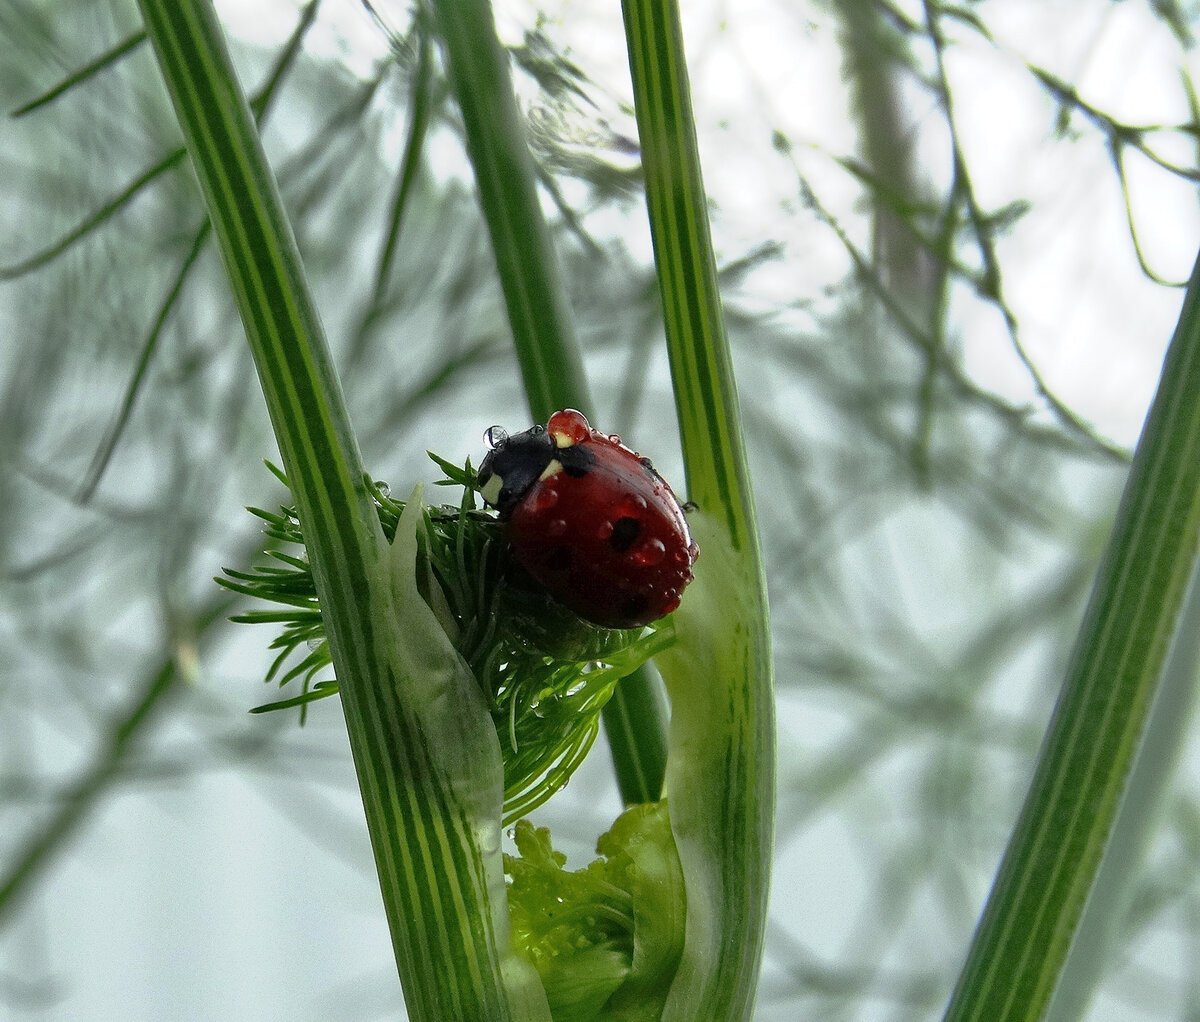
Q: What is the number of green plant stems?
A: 4